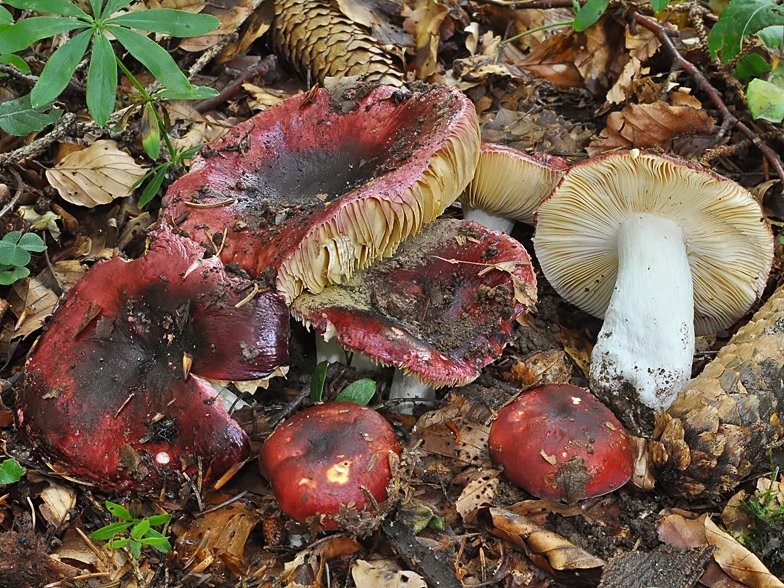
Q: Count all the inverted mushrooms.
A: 1